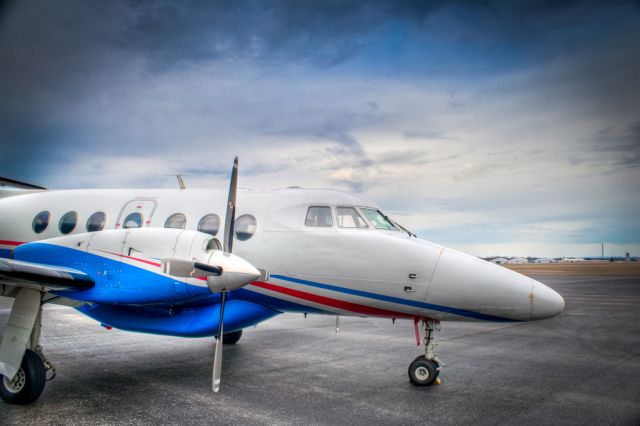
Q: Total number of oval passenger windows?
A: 7